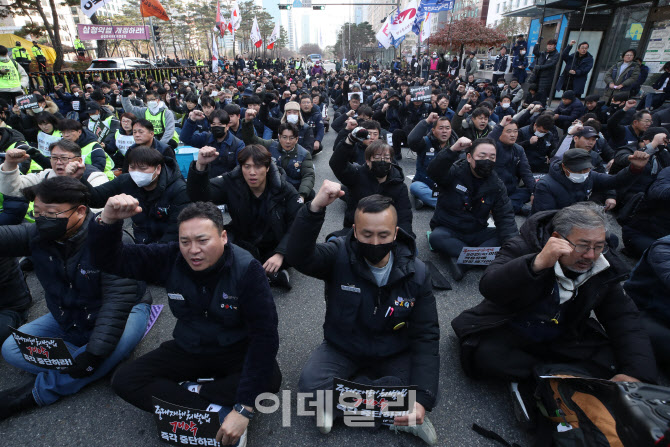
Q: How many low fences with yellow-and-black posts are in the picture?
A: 1